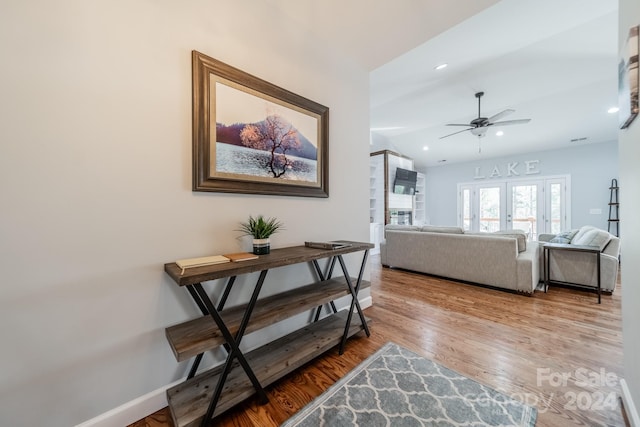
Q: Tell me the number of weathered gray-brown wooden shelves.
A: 3